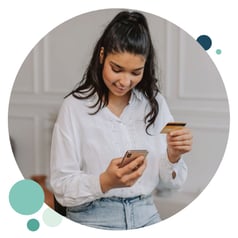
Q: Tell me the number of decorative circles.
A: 5